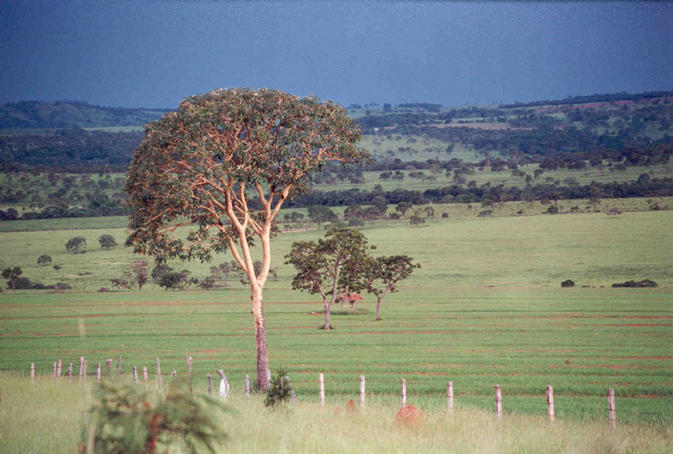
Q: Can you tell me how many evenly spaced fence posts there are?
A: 7